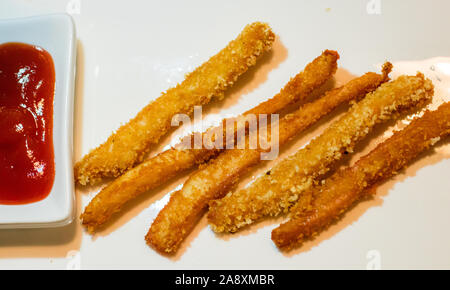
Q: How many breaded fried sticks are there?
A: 5